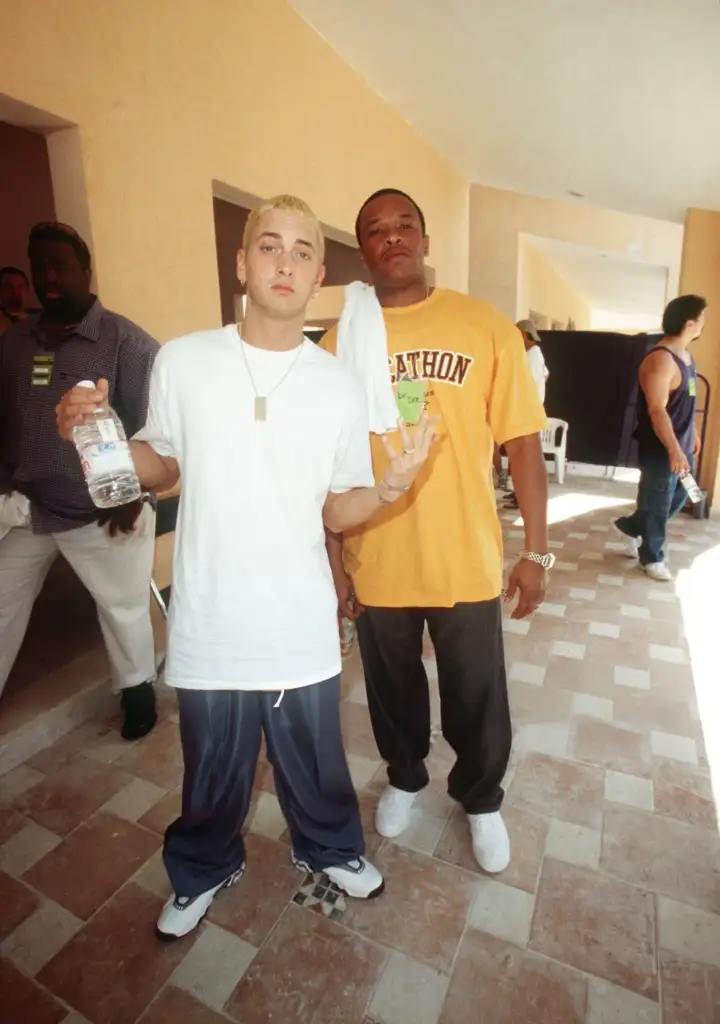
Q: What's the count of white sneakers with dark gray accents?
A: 2